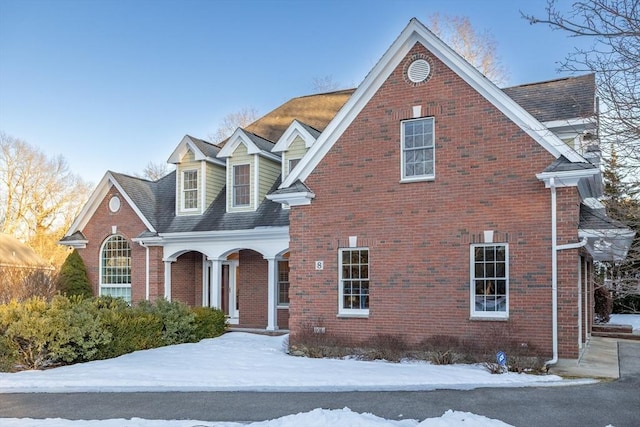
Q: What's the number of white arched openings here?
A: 3